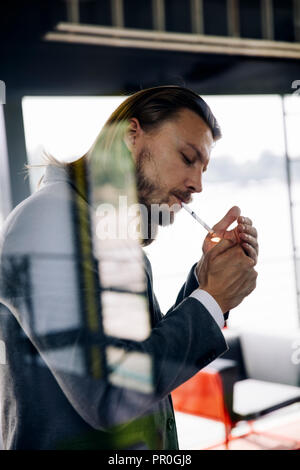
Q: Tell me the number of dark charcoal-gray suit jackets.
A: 1